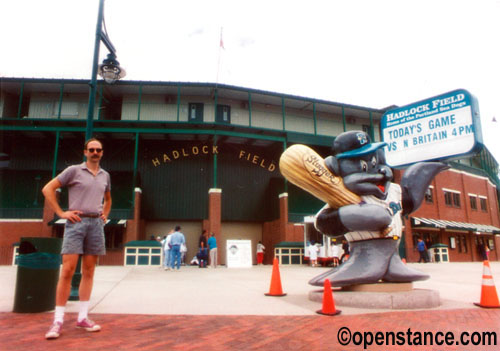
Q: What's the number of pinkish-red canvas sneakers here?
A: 2